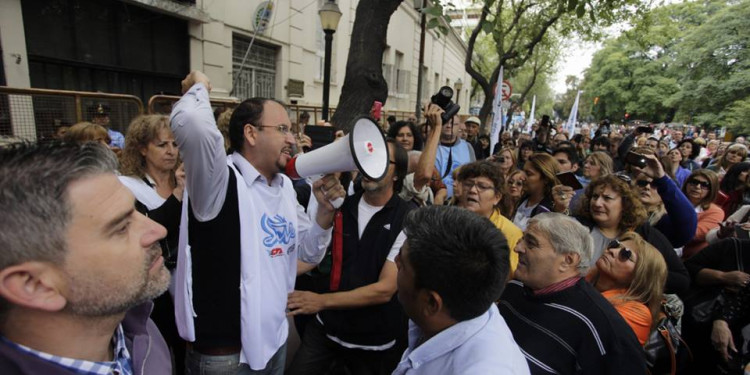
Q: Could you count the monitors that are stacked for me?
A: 0